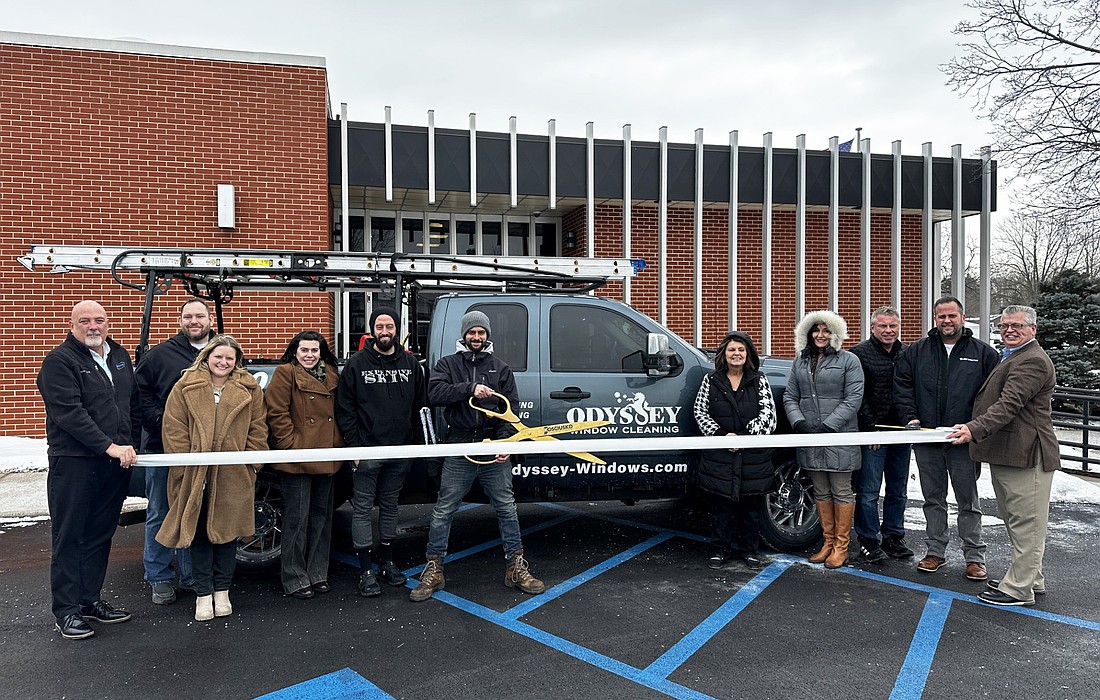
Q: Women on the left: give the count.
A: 2